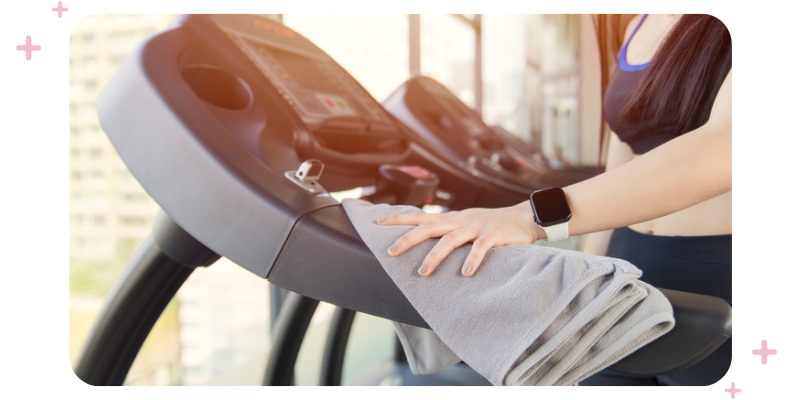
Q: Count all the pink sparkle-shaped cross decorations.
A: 4